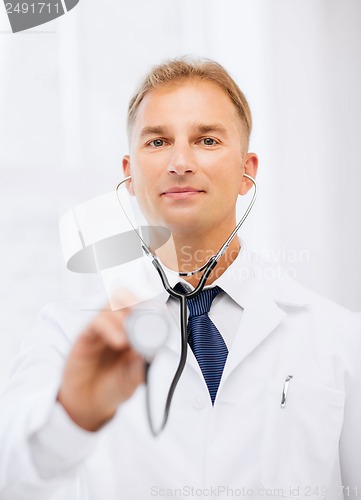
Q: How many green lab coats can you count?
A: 0